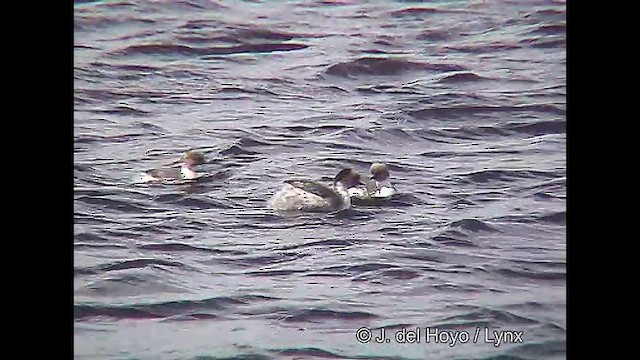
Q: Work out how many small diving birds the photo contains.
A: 3